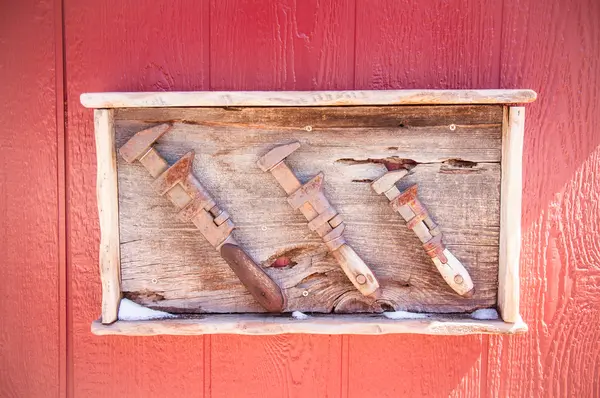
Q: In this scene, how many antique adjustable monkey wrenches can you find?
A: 3